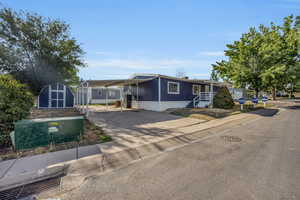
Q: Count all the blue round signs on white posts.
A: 3